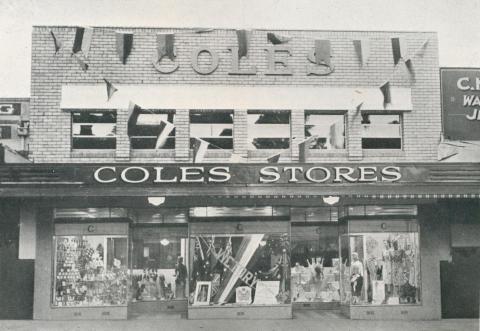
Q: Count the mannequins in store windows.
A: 2